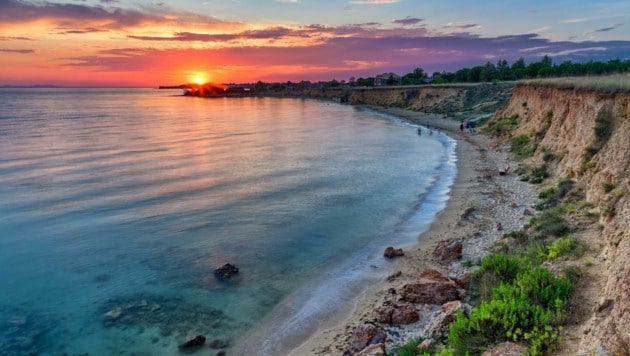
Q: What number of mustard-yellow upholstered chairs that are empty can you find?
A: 0